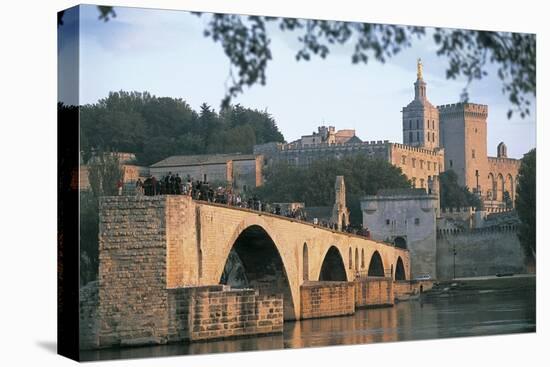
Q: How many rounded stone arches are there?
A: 4